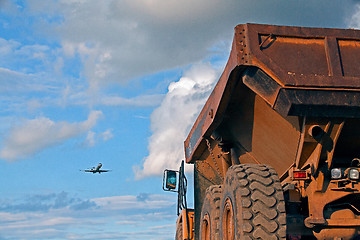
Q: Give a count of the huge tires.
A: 2